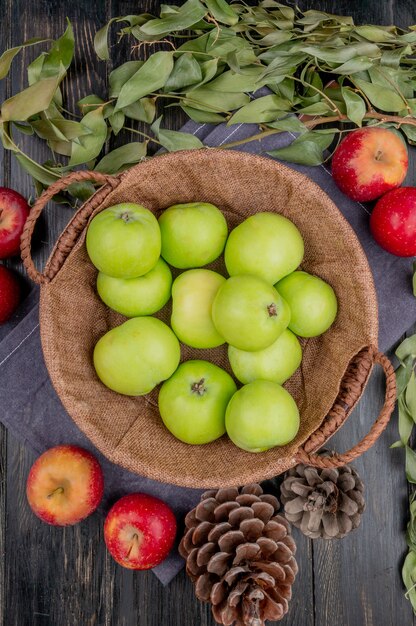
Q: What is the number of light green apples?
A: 11